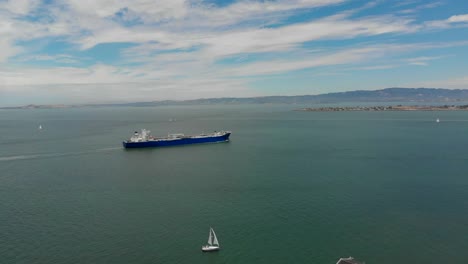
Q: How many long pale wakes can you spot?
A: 1